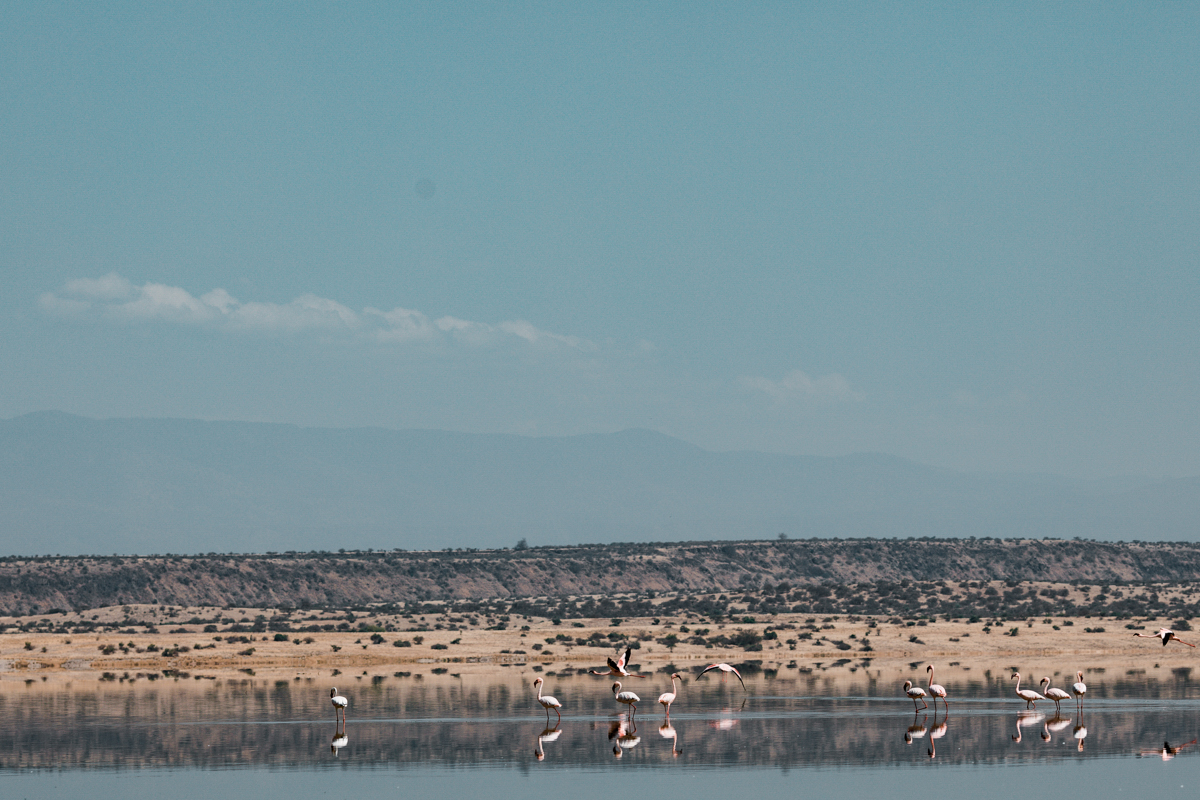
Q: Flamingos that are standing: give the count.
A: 9